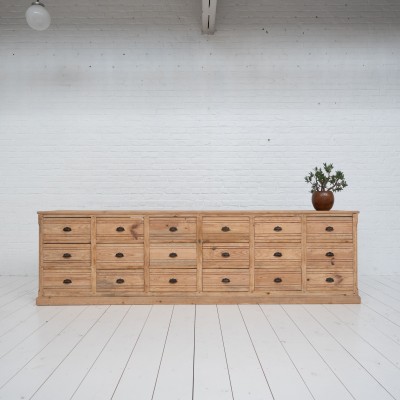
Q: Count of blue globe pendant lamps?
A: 0